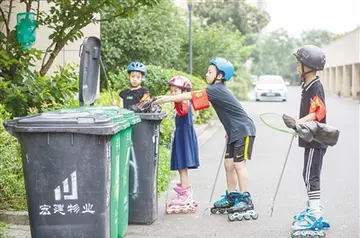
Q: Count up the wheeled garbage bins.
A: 4